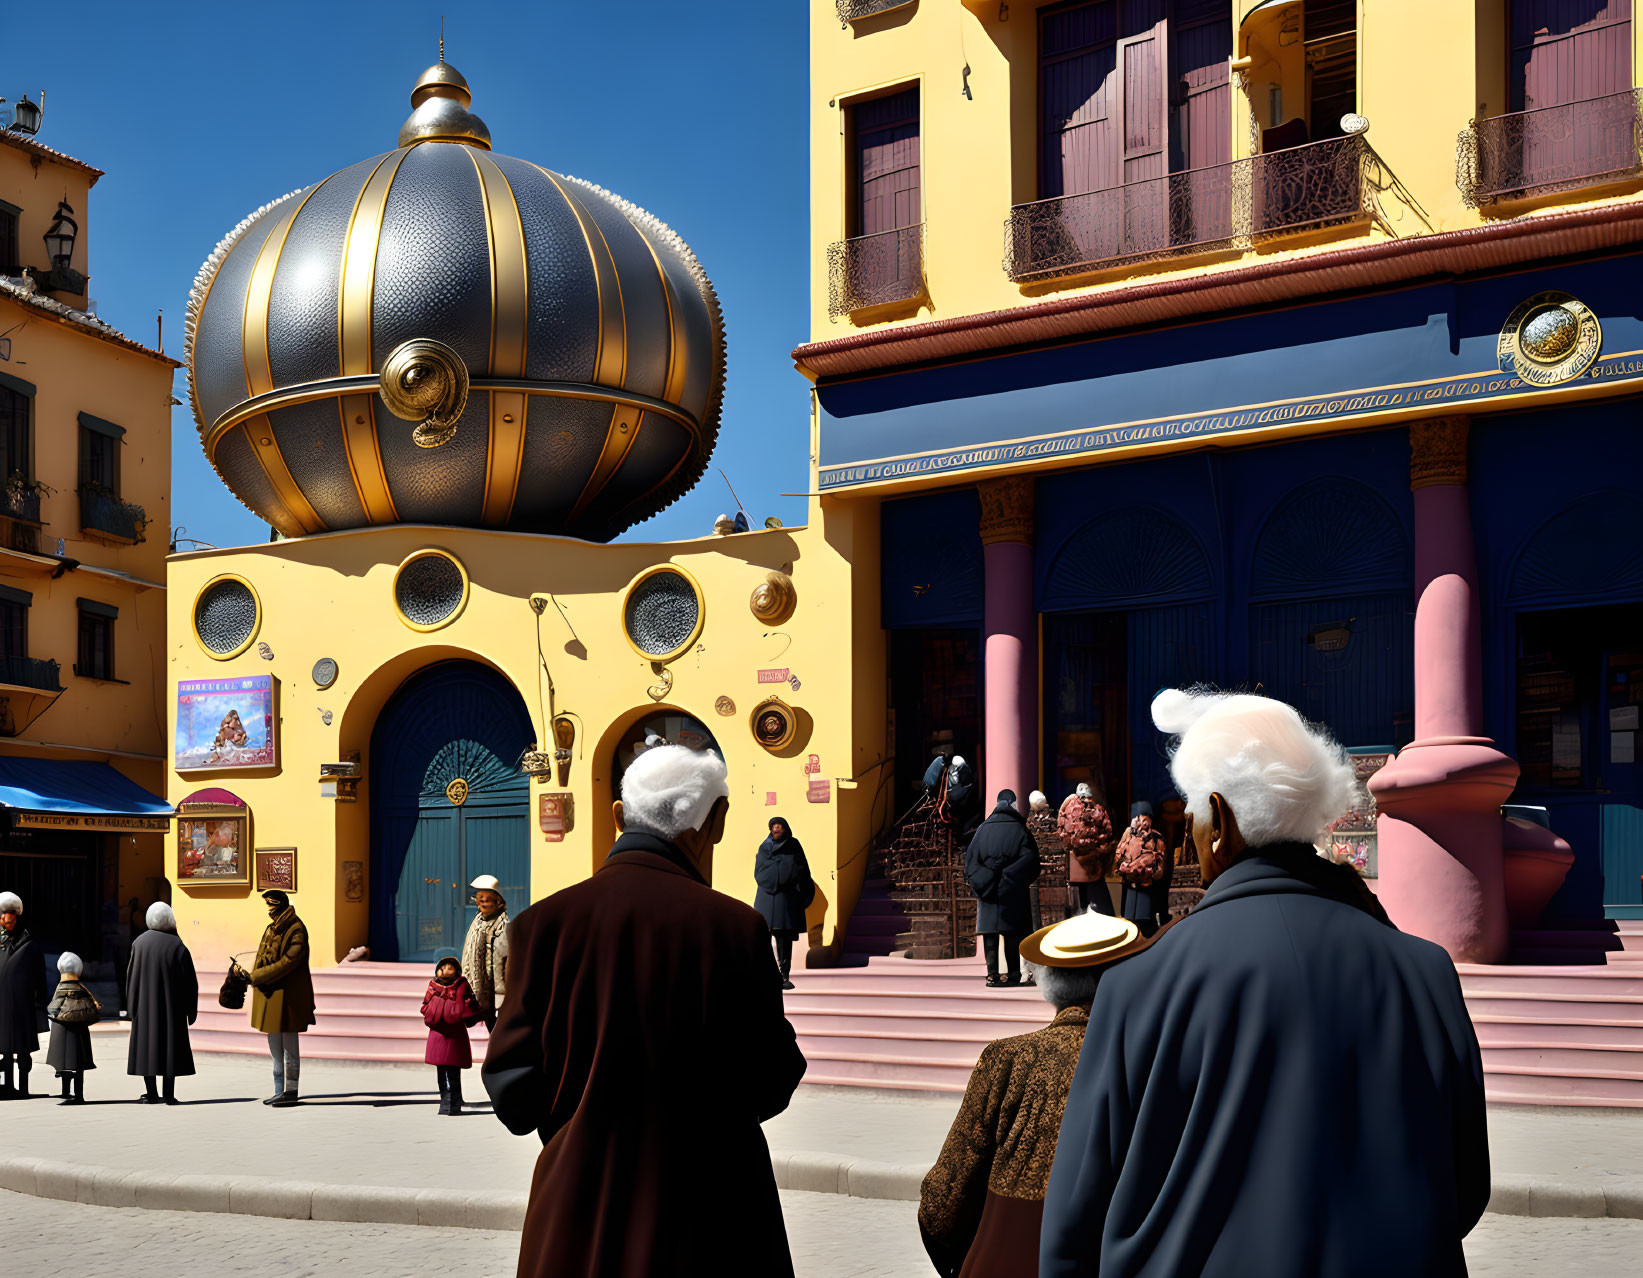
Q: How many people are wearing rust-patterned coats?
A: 2